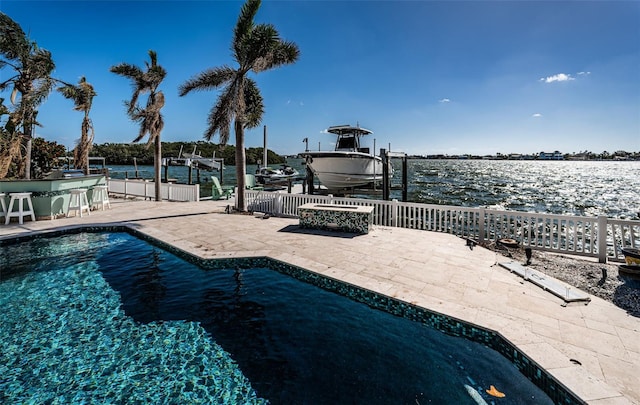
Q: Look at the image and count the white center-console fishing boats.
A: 1